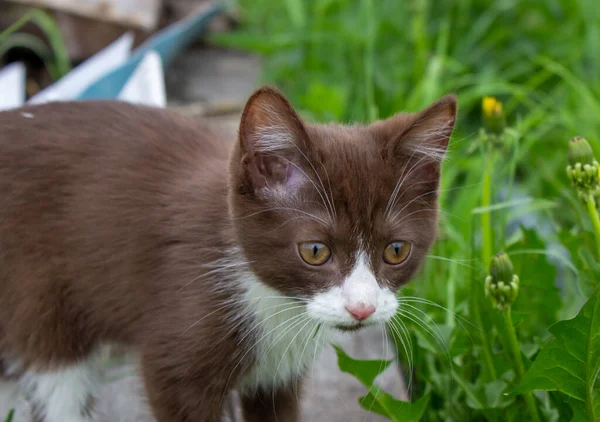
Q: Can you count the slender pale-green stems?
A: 3